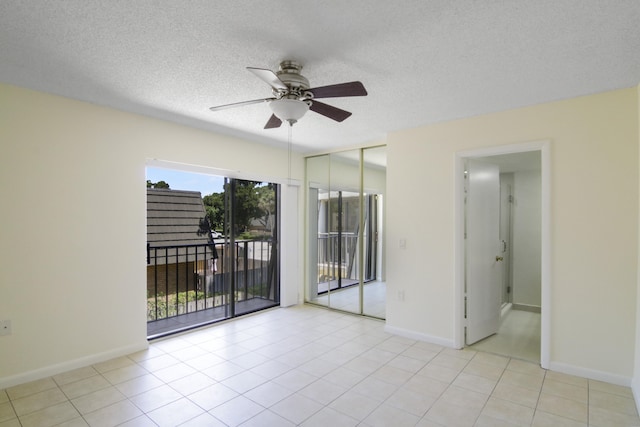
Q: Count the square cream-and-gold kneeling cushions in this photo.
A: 0